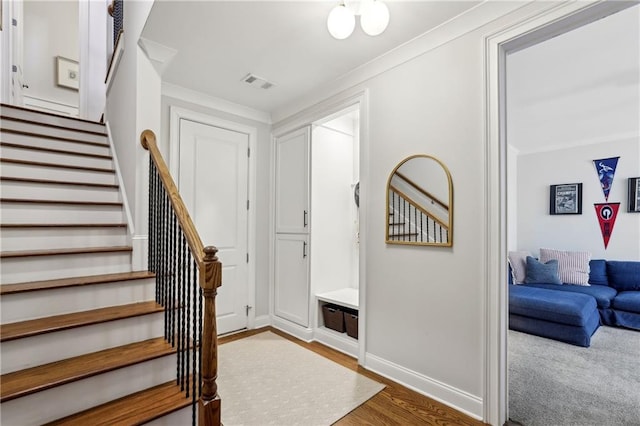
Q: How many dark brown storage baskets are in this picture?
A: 2